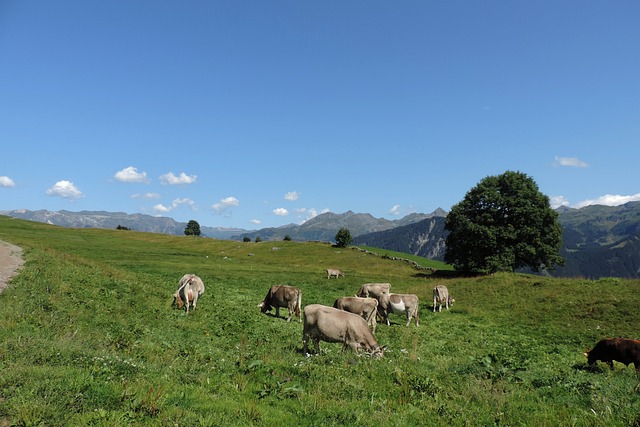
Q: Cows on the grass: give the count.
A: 9